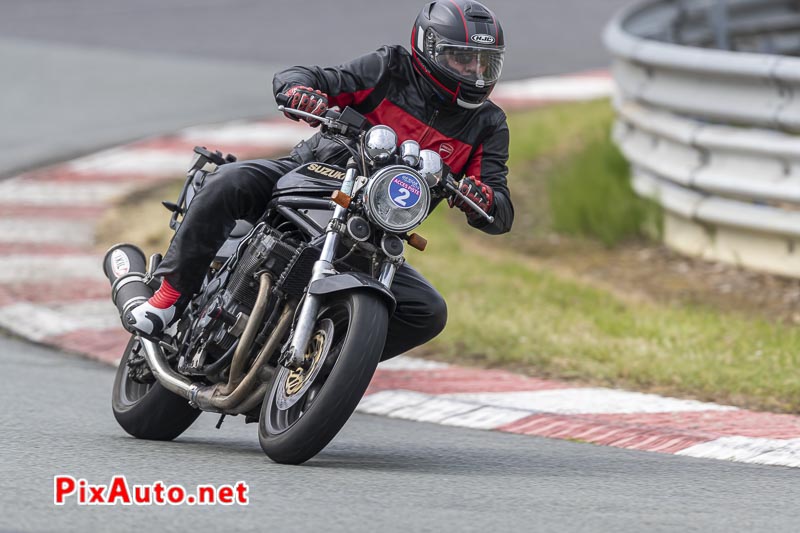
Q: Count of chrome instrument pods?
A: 3